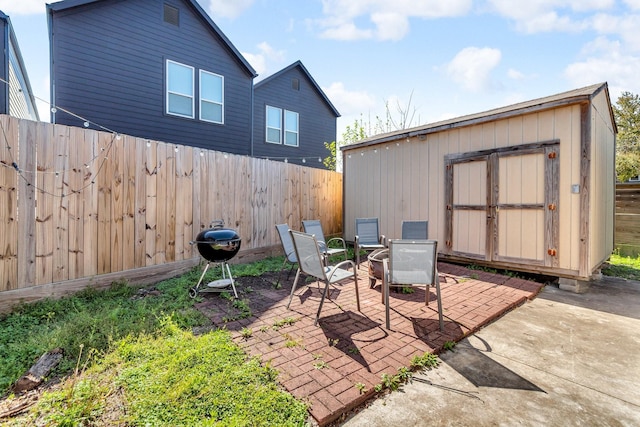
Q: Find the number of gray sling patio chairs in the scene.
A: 6